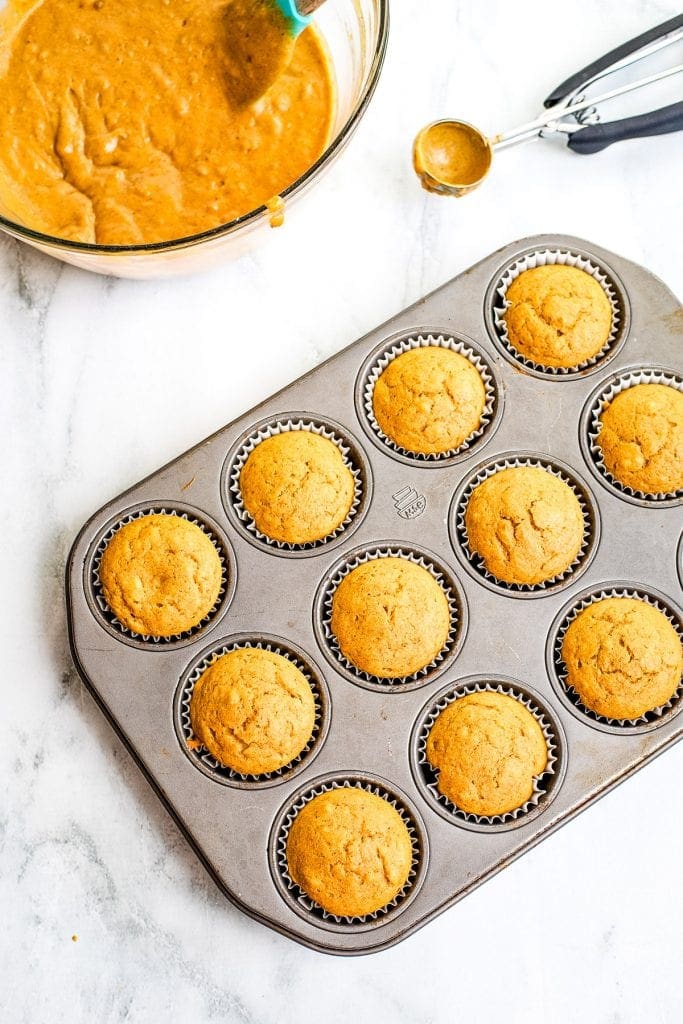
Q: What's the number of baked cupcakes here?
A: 11